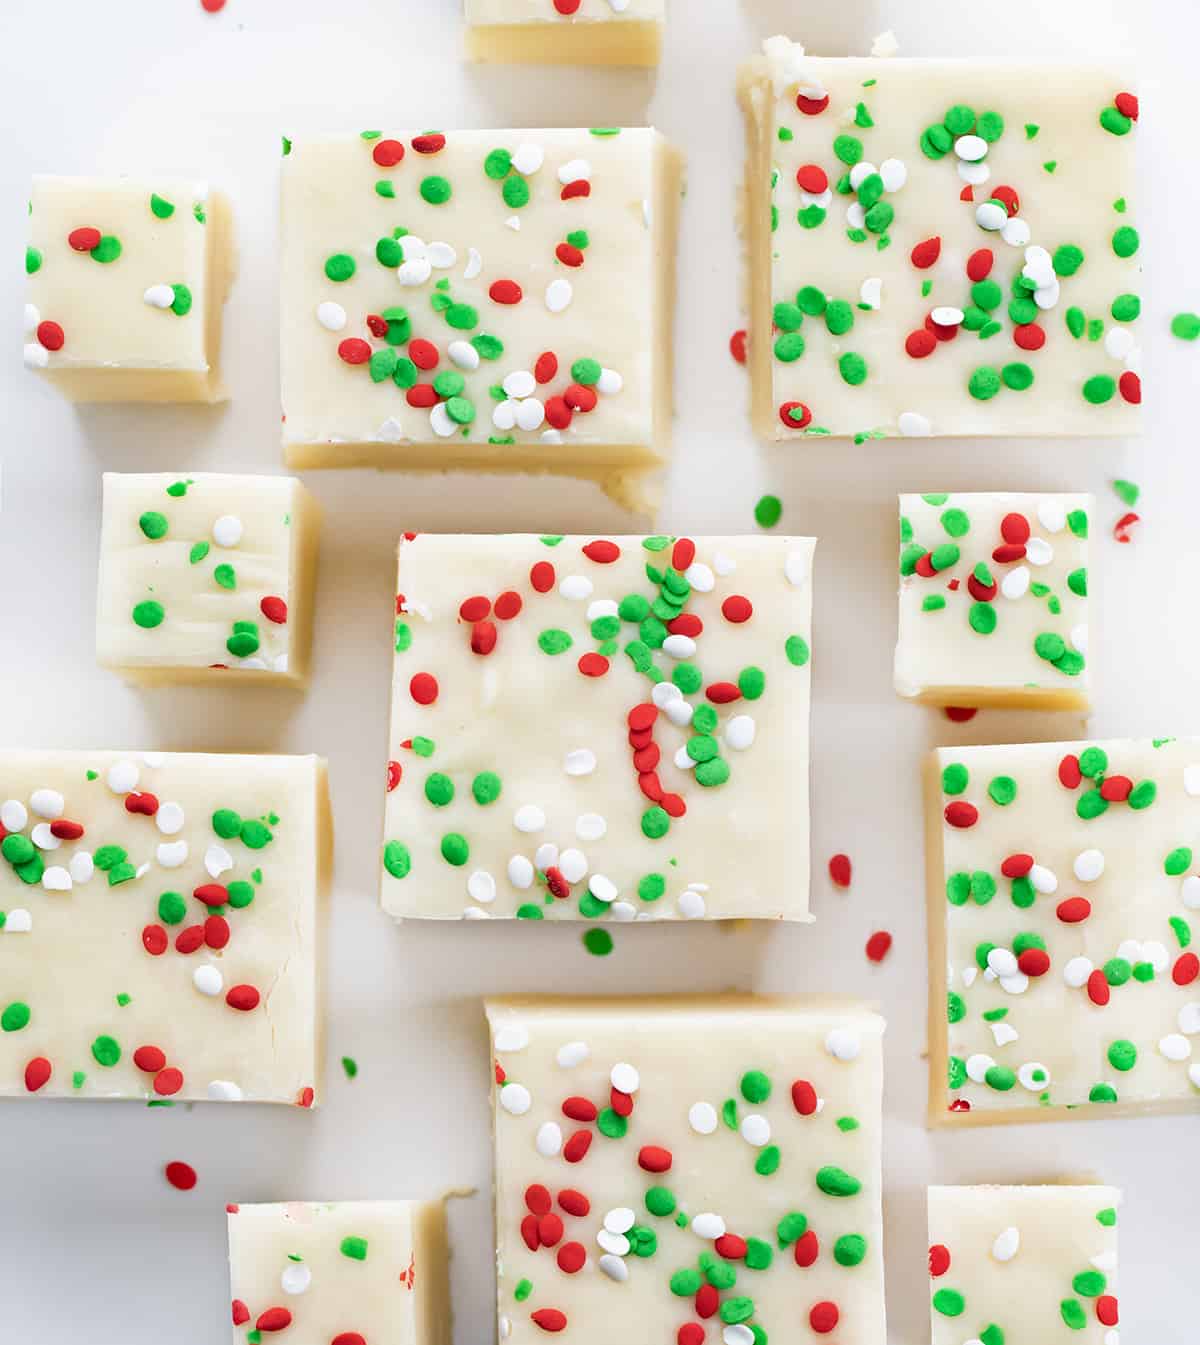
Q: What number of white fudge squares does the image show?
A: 12